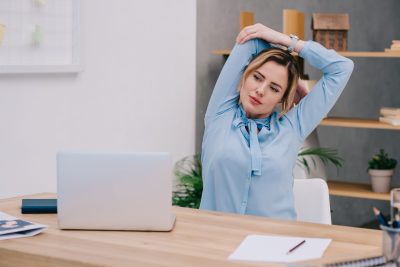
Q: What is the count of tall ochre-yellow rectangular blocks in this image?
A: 2